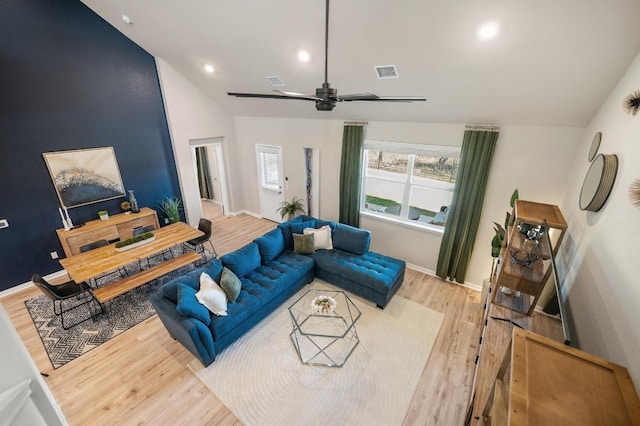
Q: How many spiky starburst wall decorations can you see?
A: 2